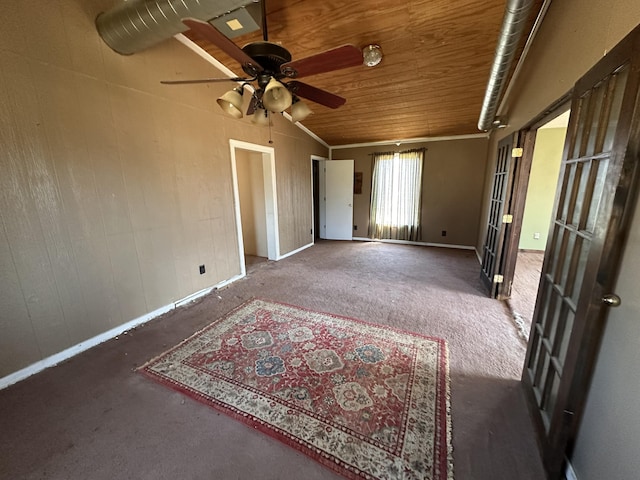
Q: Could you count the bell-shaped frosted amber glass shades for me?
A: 4